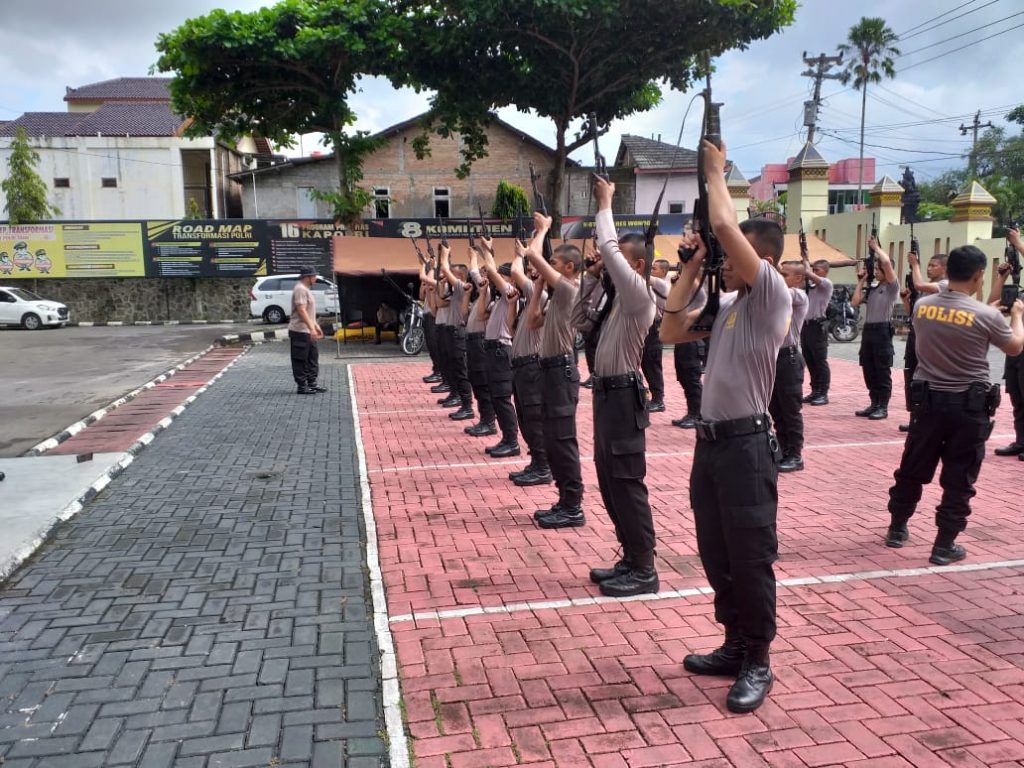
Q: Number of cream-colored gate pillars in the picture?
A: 4